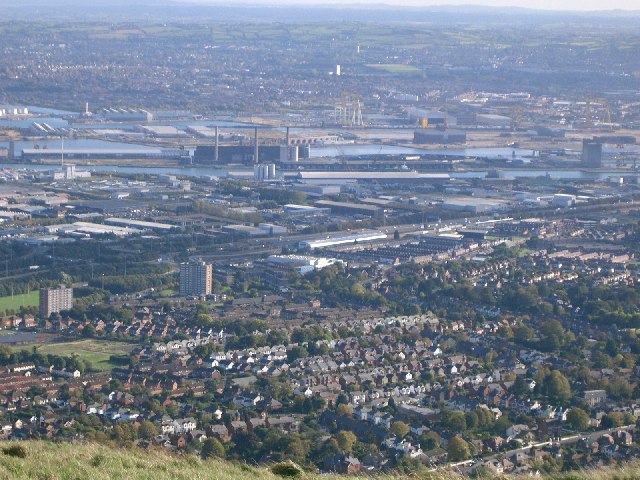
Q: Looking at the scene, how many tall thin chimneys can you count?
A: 3